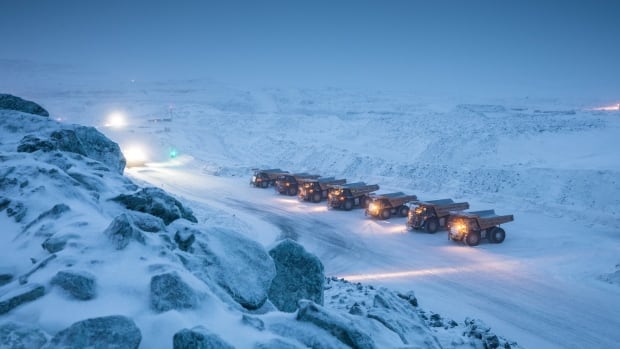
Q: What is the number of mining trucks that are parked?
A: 7